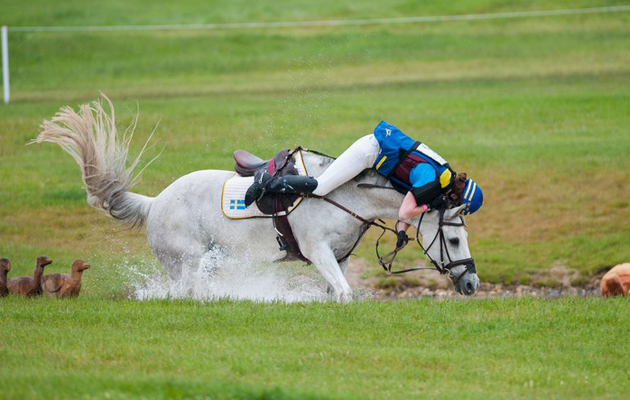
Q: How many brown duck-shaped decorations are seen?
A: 3